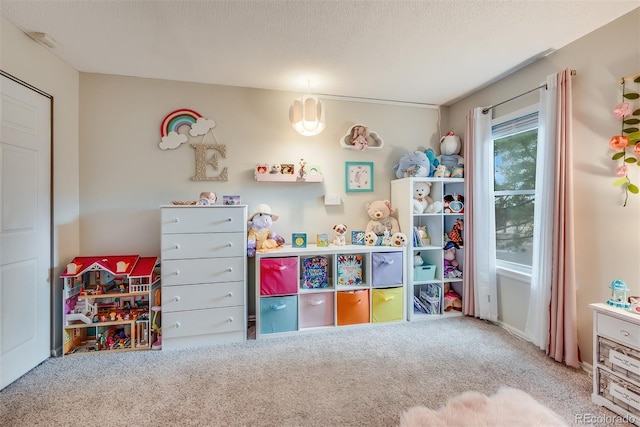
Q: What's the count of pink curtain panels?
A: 2